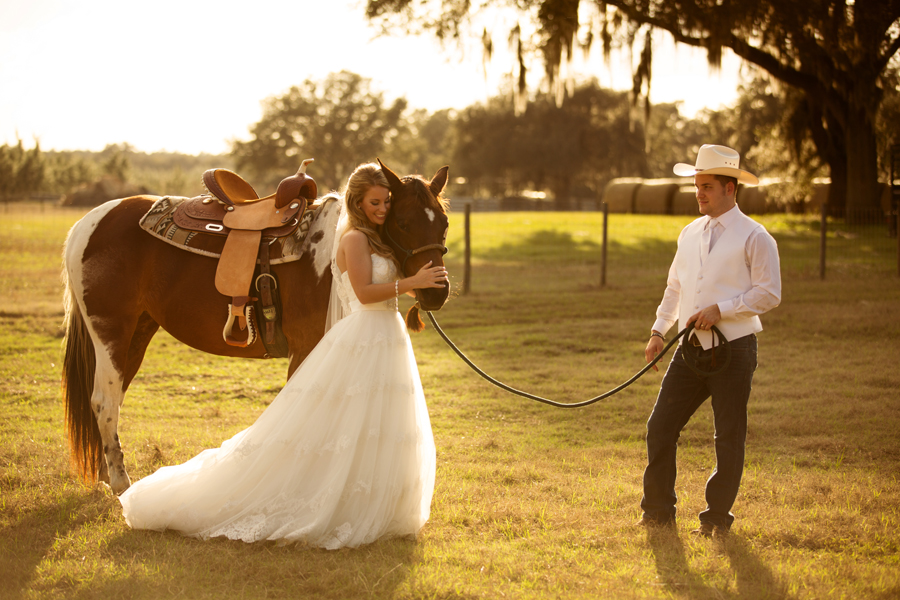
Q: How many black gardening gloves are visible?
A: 0